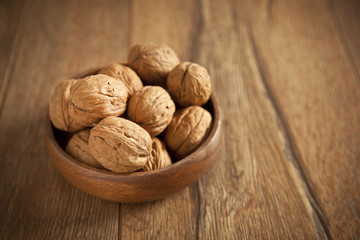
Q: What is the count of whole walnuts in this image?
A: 10